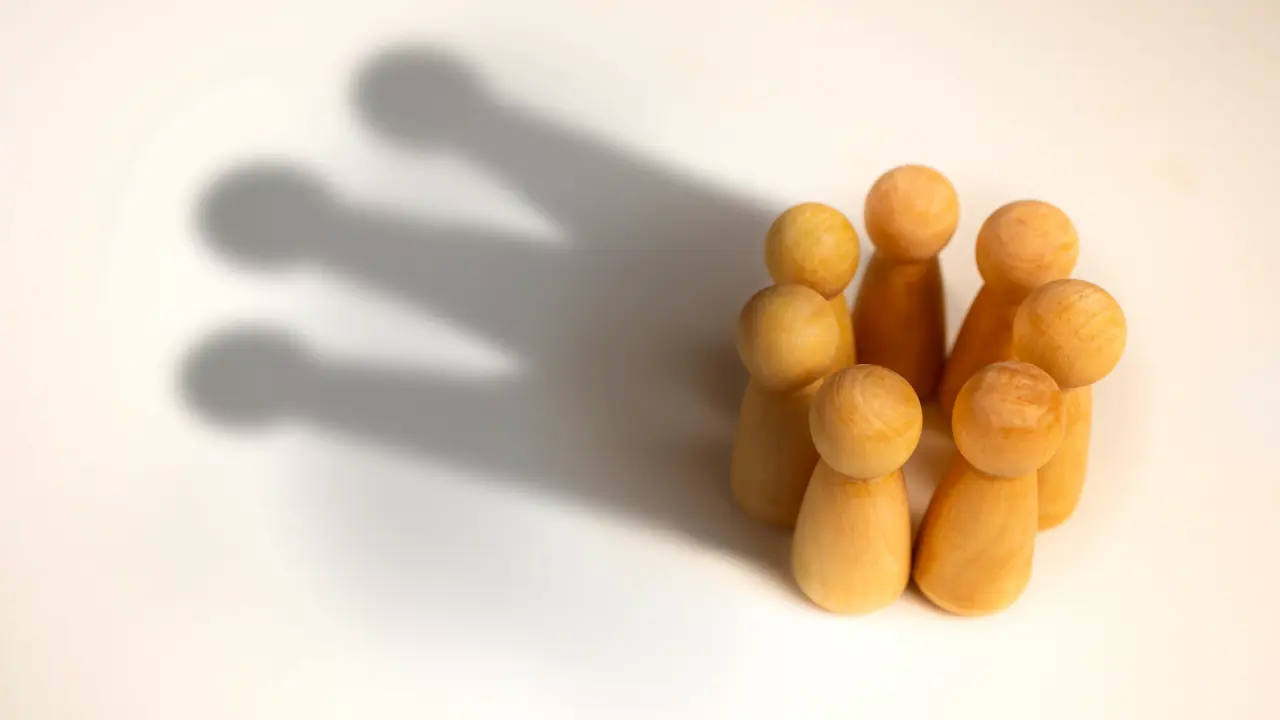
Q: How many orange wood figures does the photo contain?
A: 7